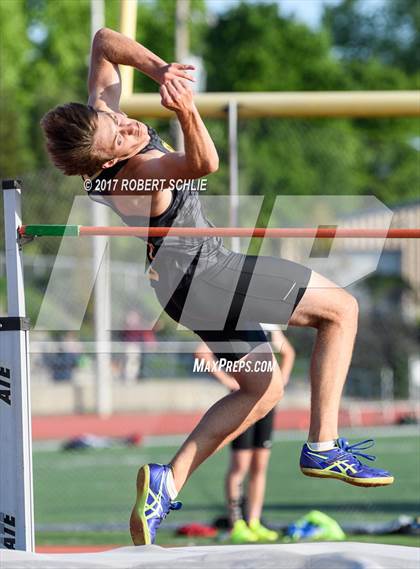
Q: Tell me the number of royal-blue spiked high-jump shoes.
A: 2